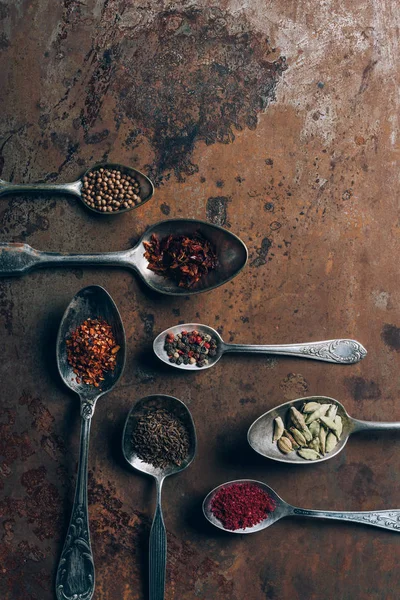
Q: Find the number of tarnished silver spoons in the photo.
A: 7